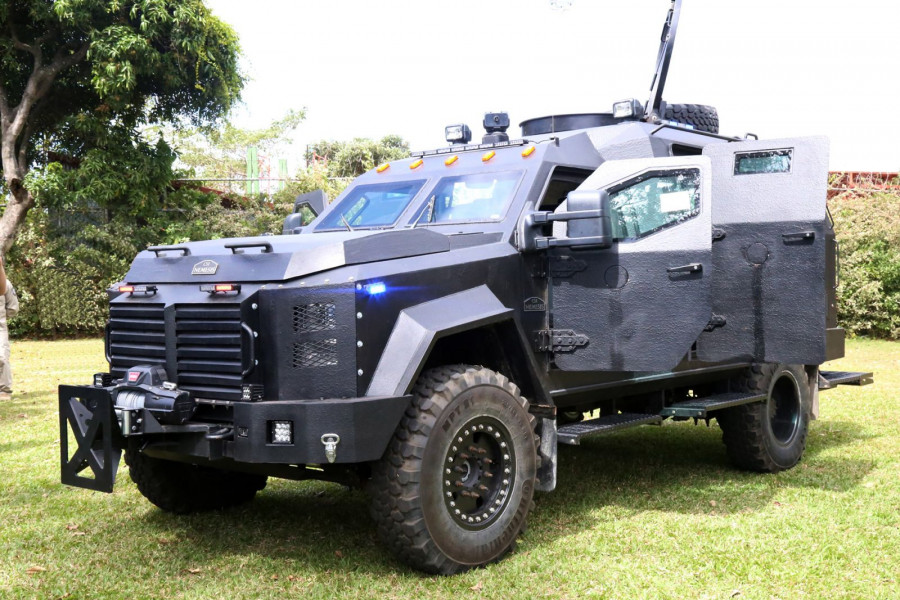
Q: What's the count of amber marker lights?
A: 5